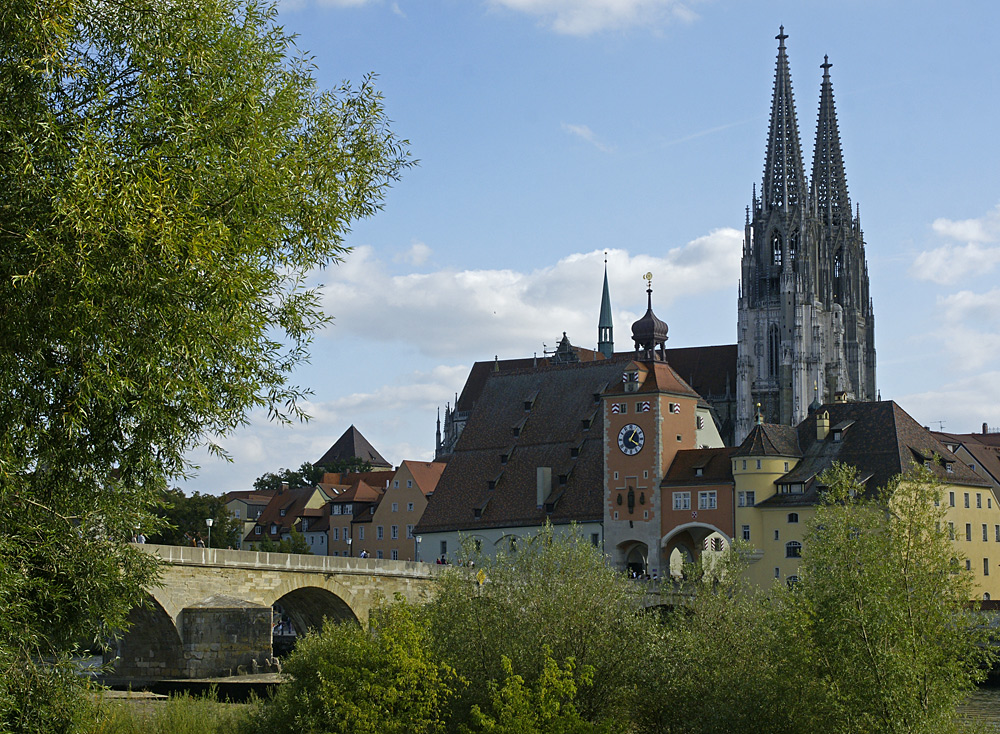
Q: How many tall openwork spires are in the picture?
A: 2